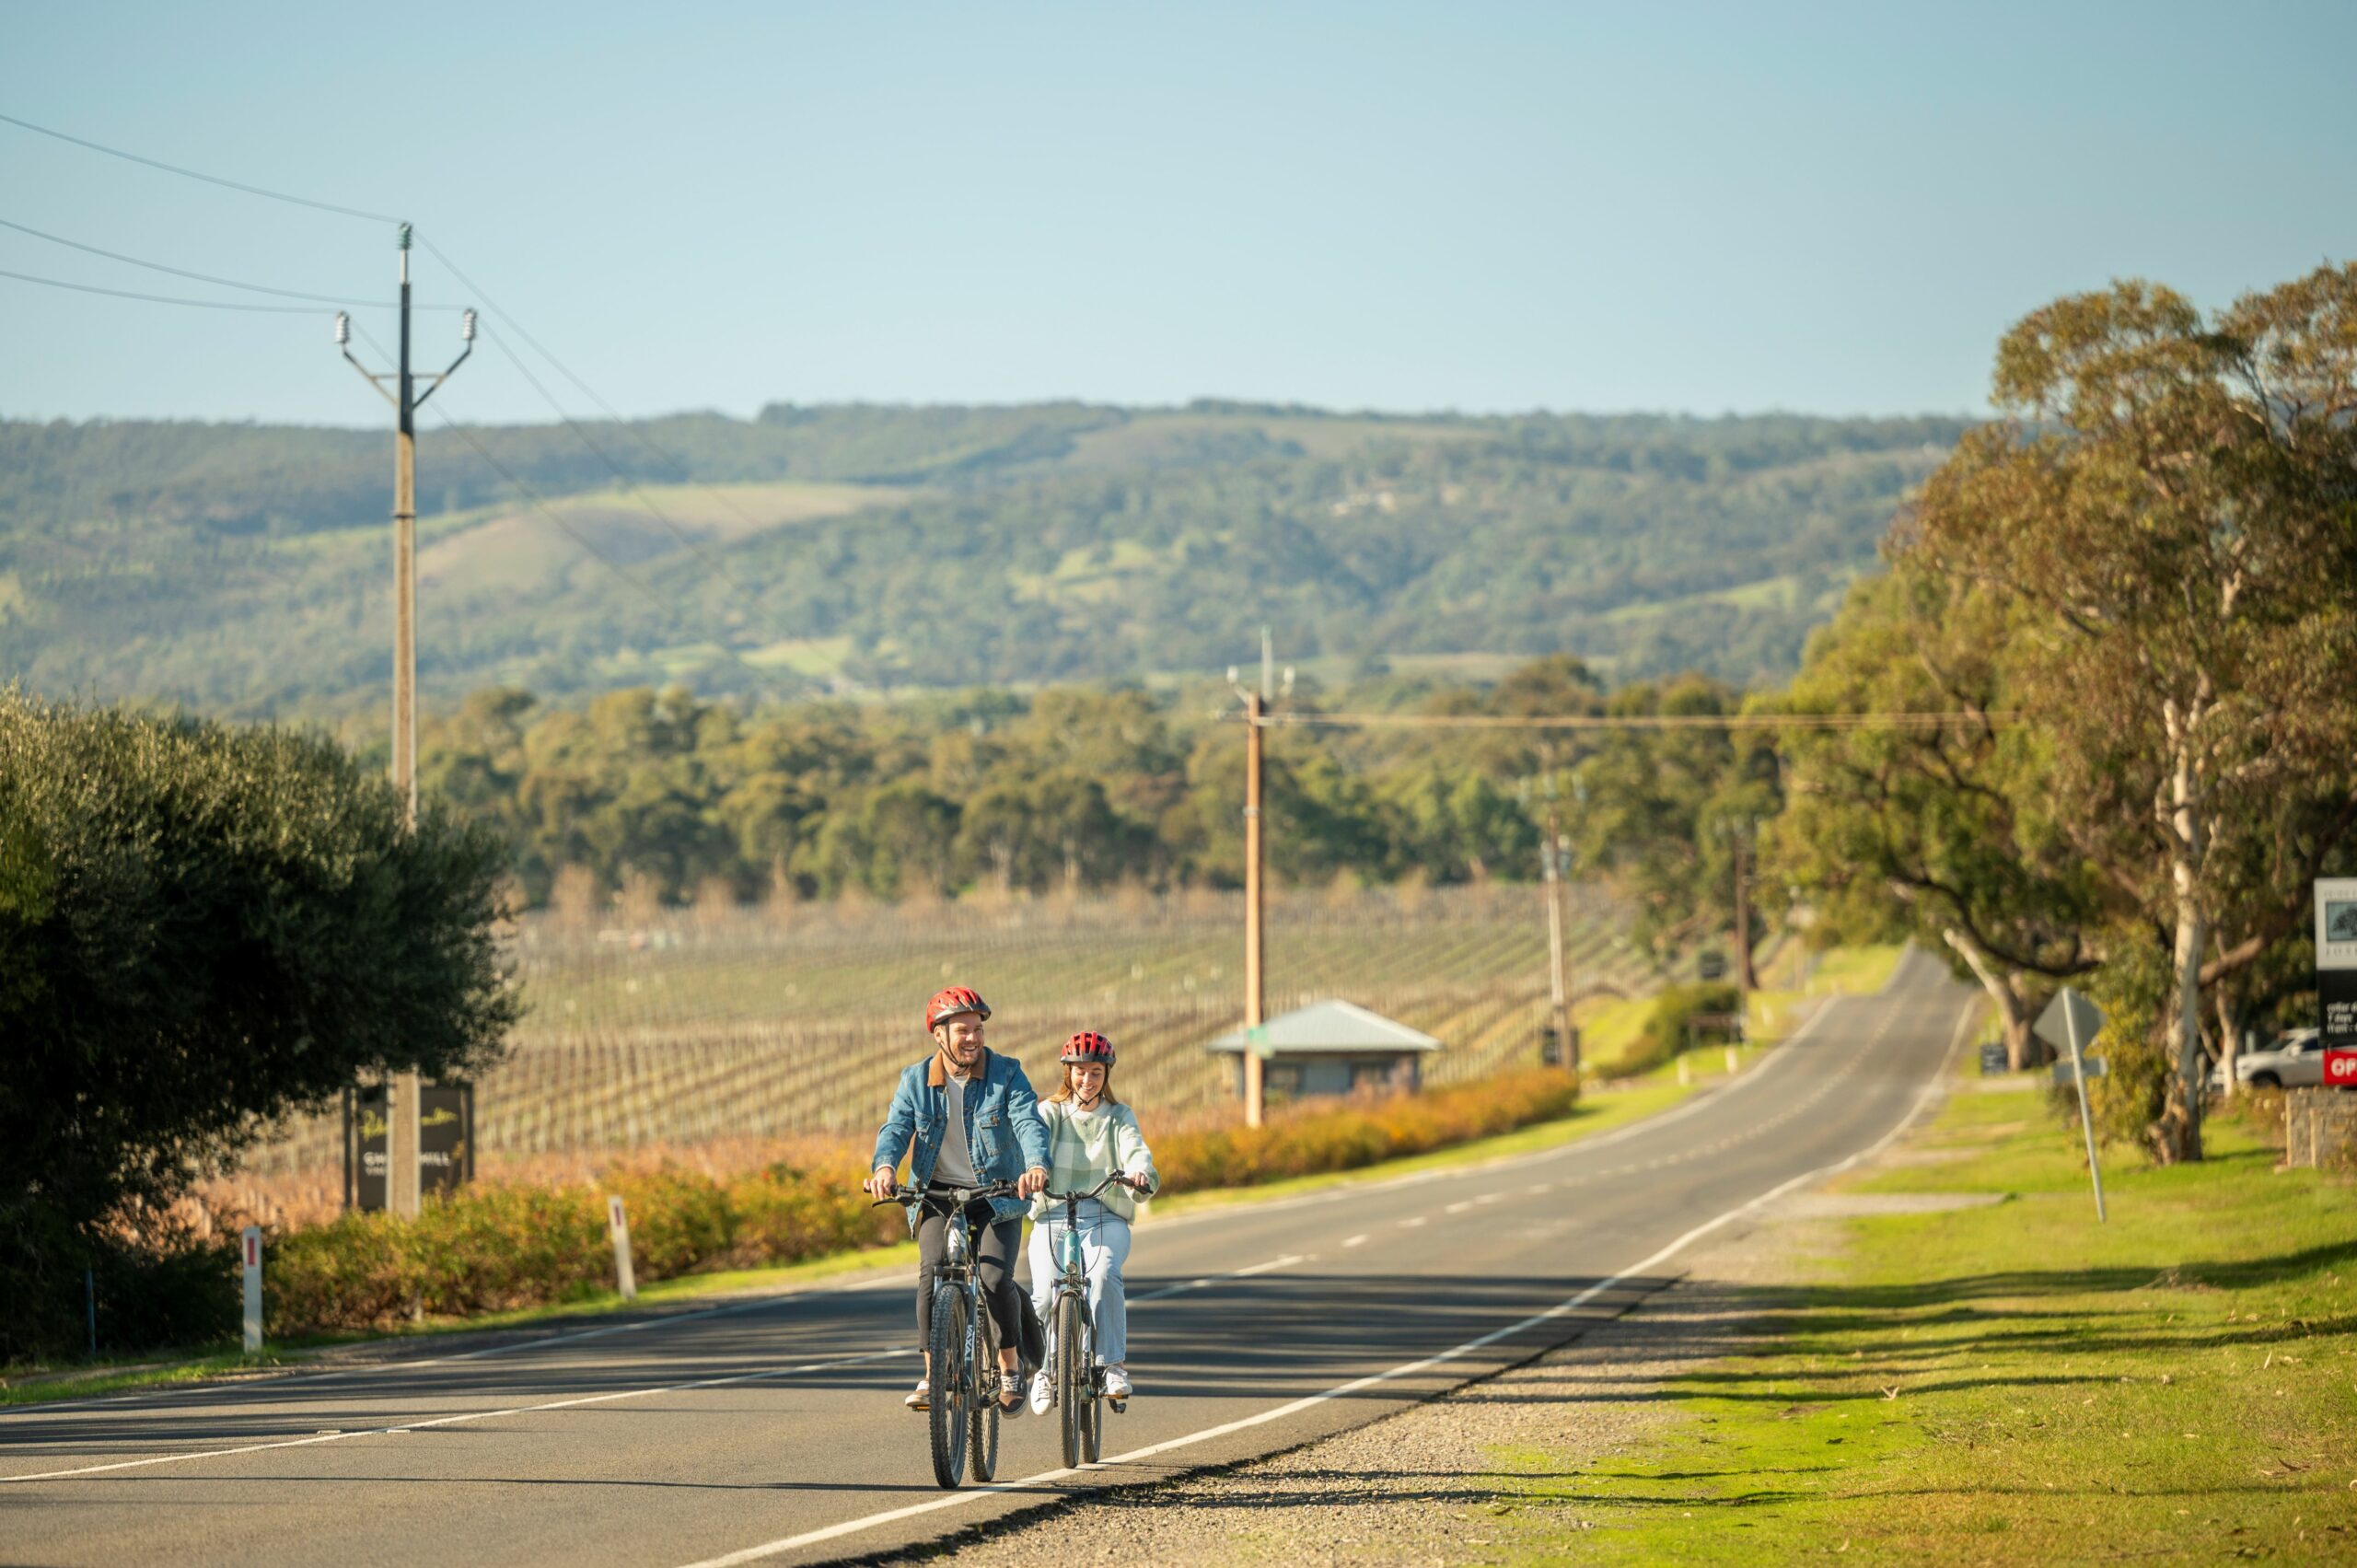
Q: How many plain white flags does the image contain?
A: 0